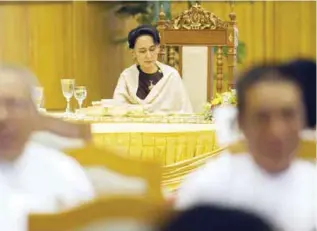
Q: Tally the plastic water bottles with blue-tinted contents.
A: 0